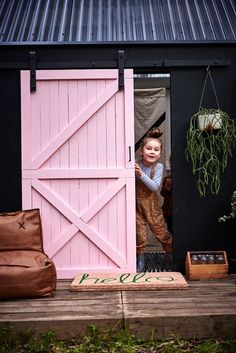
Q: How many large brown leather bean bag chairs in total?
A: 1